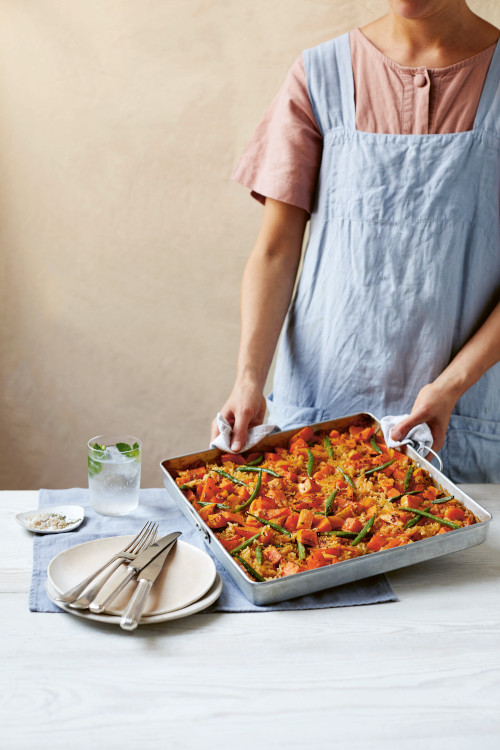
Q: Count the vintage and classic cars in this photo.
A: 0